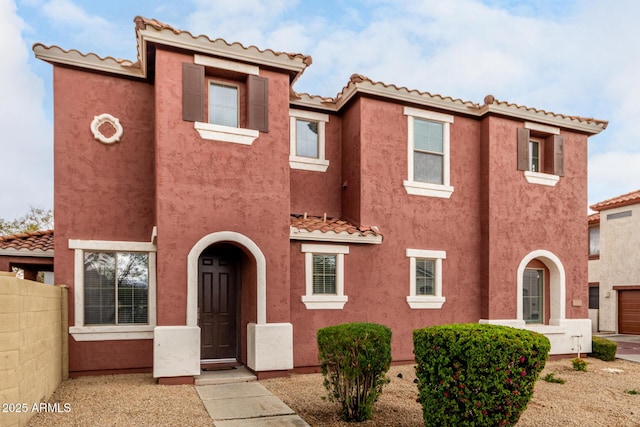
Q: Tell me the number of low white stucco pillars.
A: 2